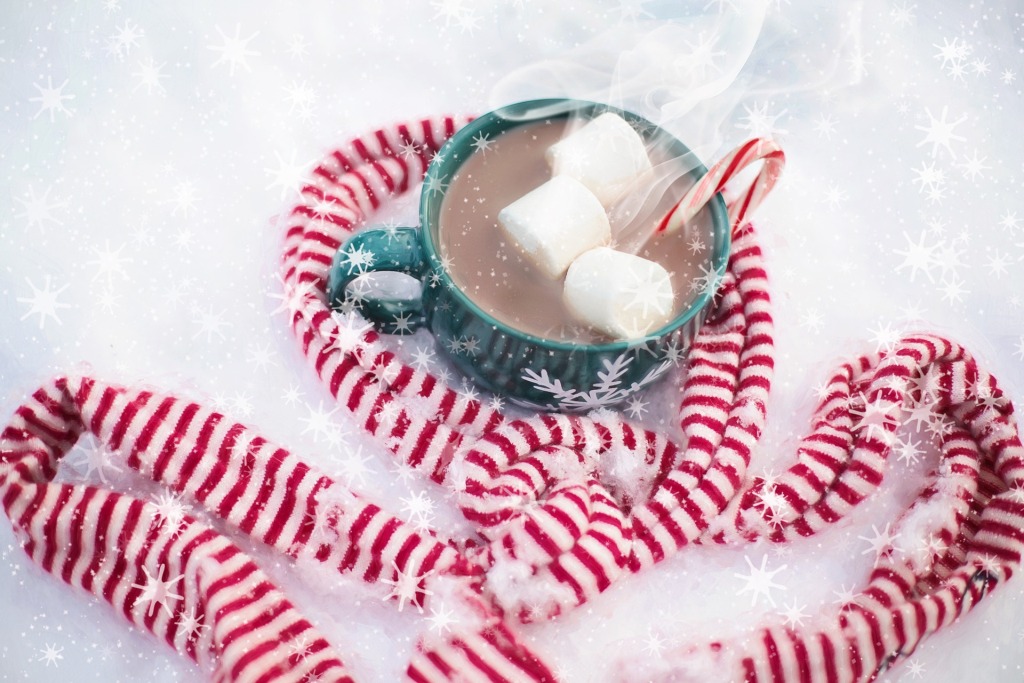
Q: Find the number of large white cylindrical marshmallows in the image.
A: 3